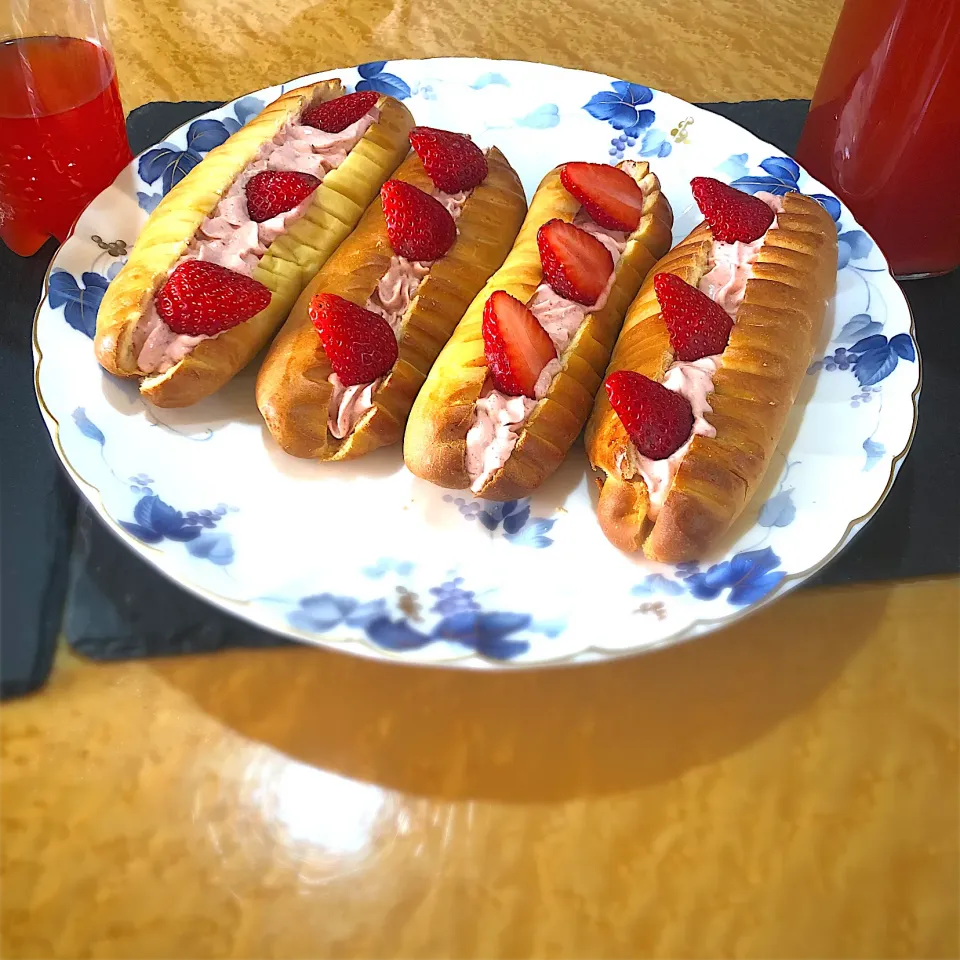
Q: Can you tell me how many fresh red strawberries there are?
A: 12